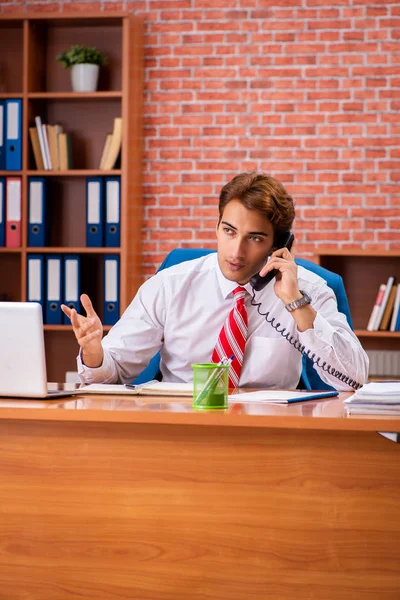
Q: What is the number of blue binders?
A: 10